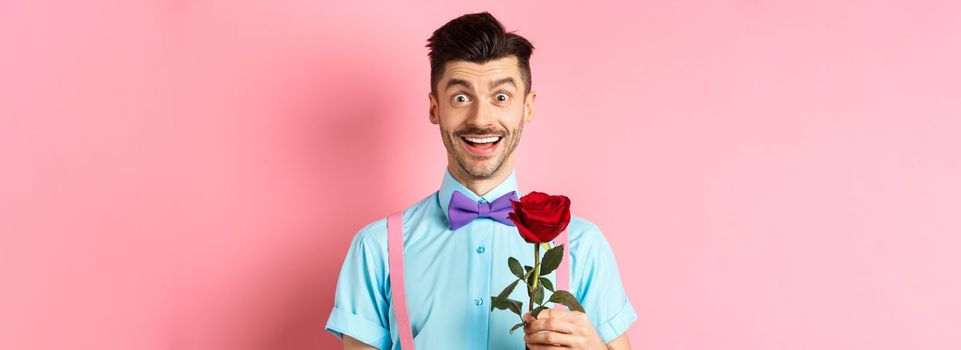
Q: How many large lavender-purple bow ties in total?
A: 1